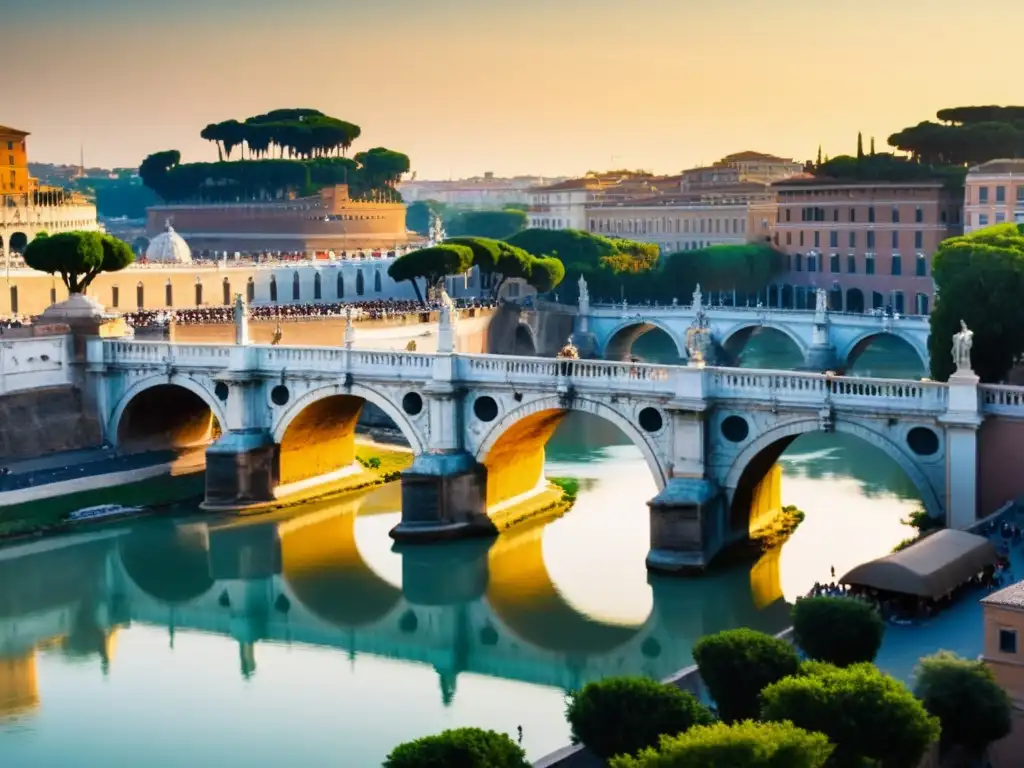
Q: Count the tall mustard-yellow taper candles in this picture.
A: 0